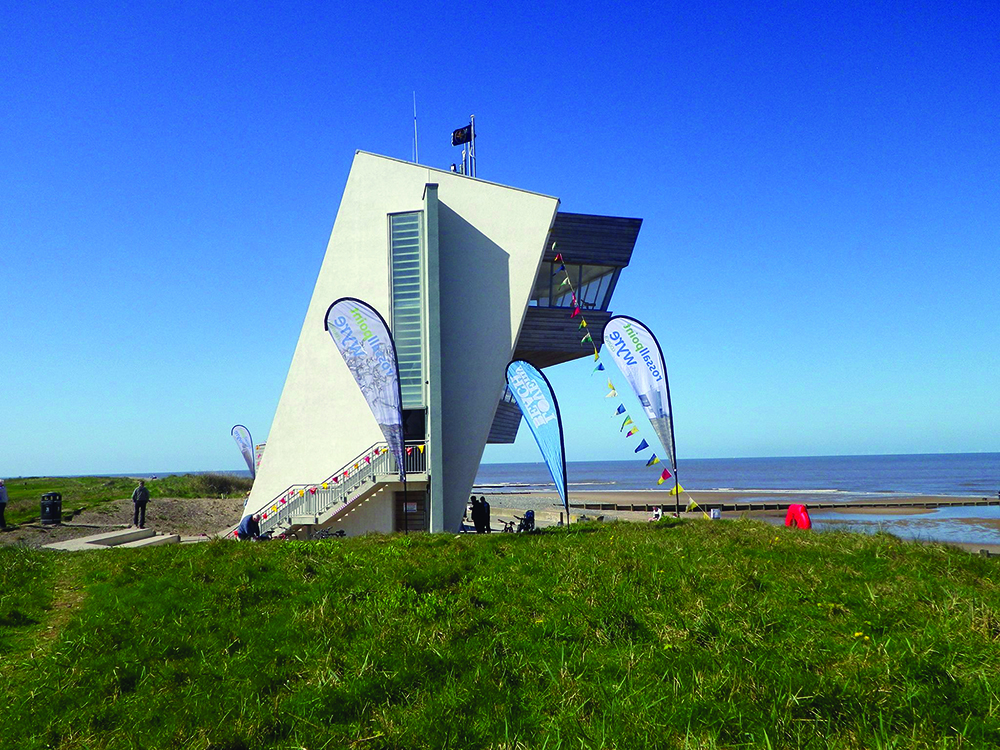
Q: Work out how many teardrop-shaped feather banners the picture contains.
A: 4